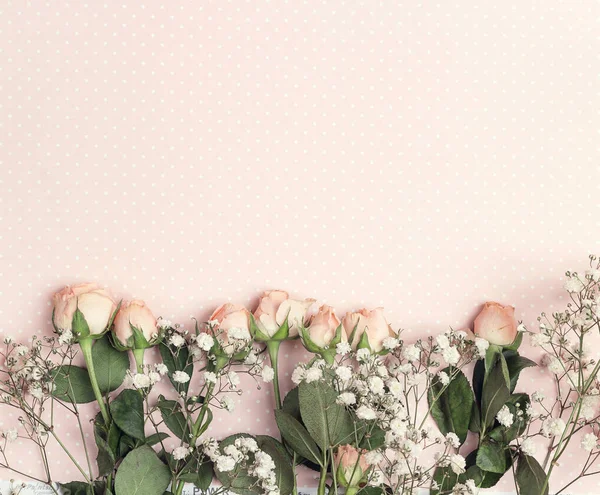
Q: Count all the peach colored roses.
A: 8